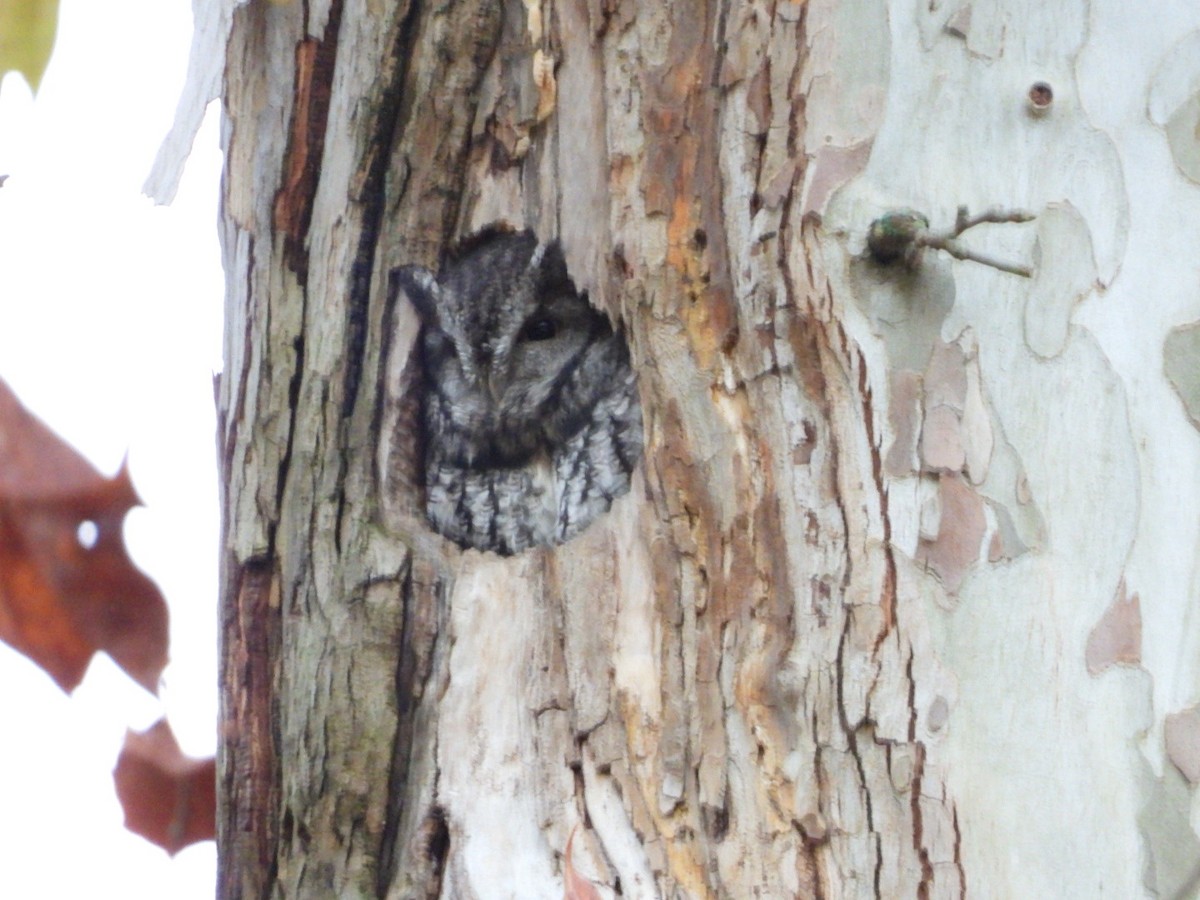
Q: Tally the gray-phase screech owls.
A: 1